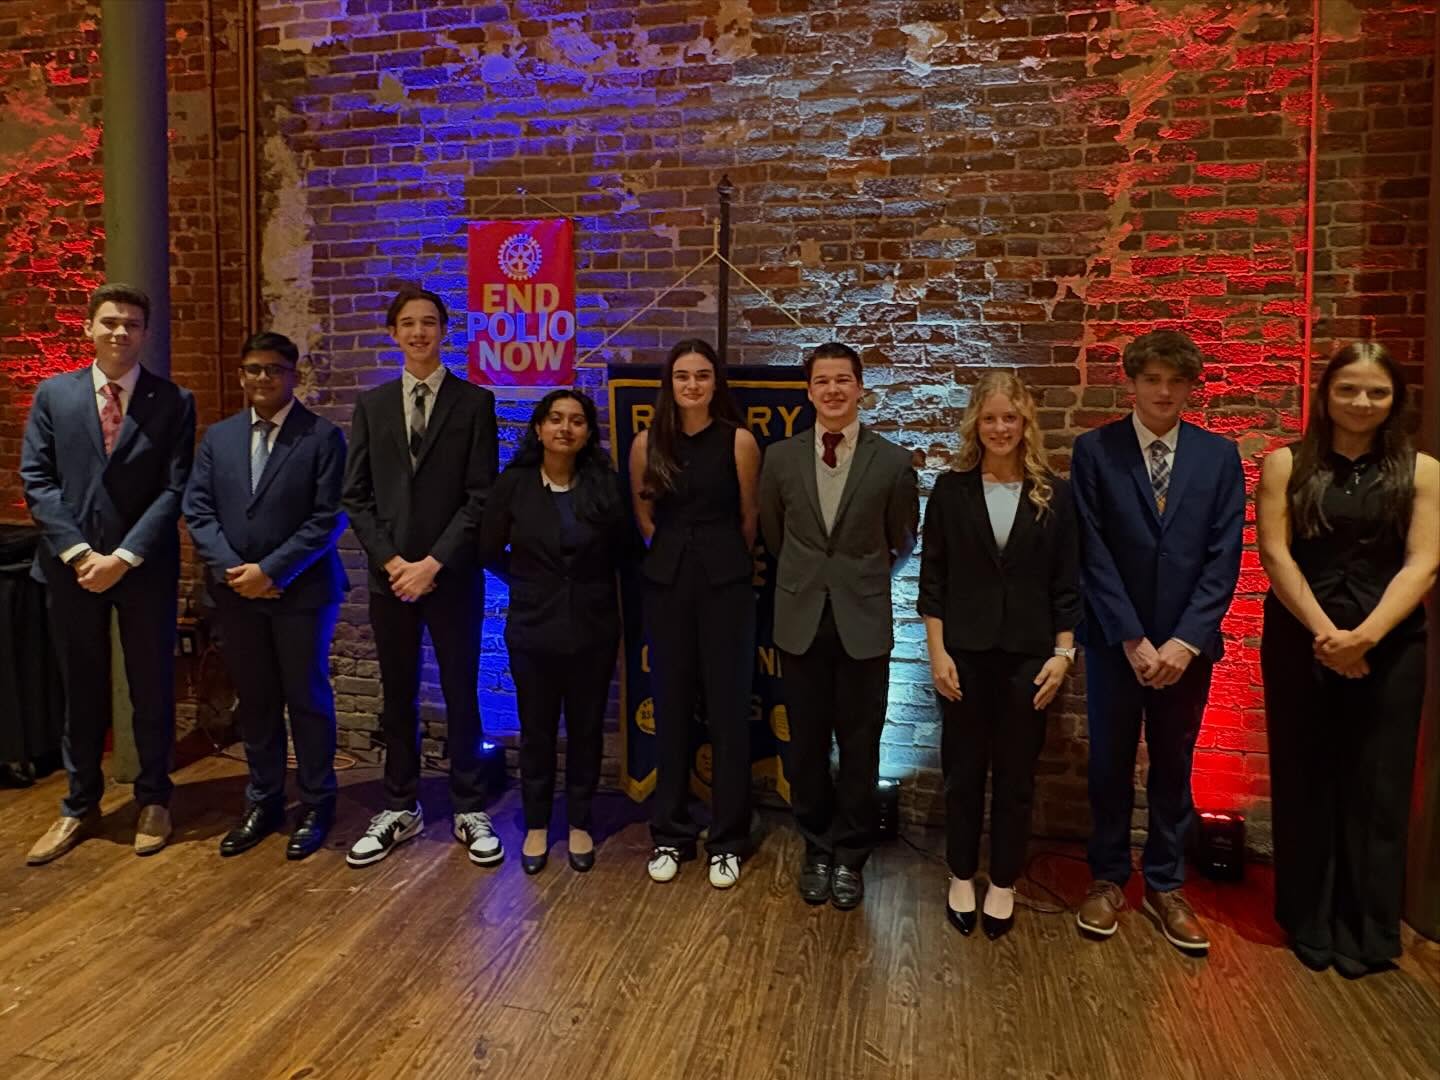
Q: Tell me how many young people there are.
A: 9